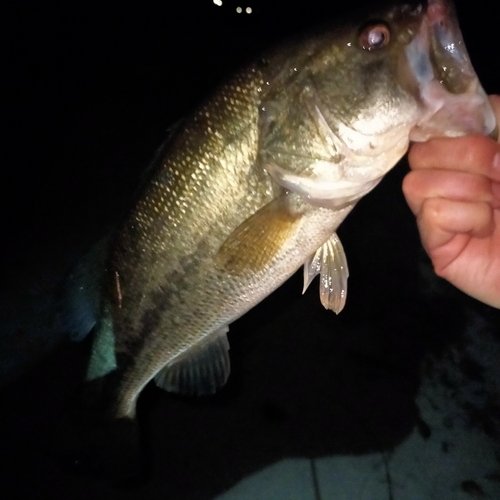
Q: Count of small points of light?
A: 3